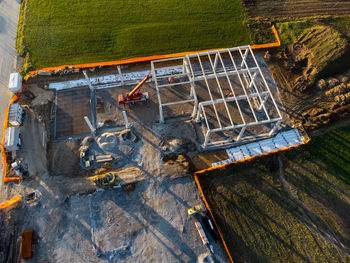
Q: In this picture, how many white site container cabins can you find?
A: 3